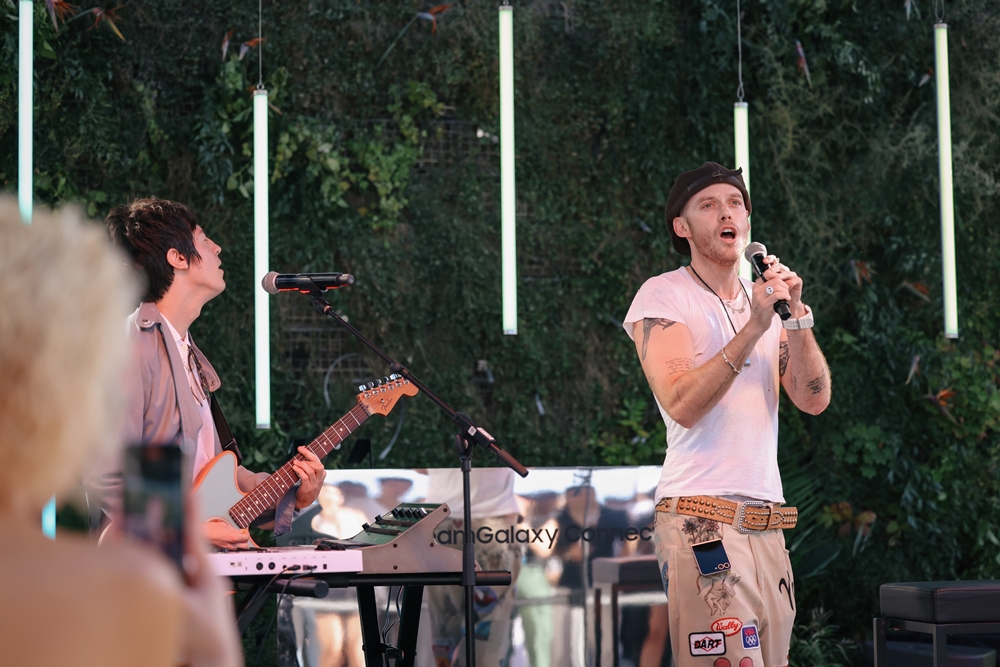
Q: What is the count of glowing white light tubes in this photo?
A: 5